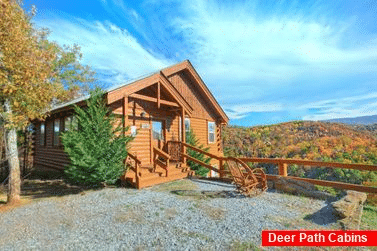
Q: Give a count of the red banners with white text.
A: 1